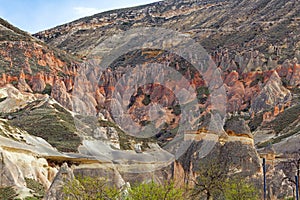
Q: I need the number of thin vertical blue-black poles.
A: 2